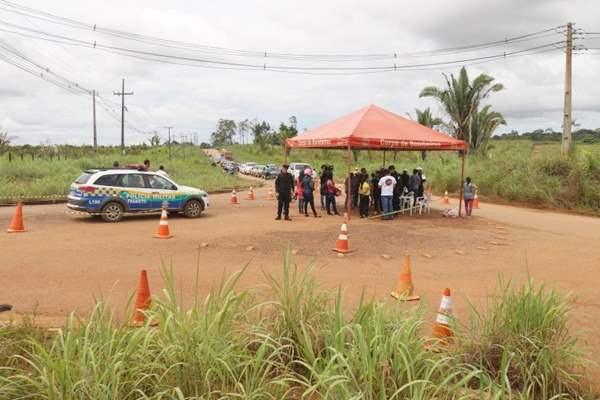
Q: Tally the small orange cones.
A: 11